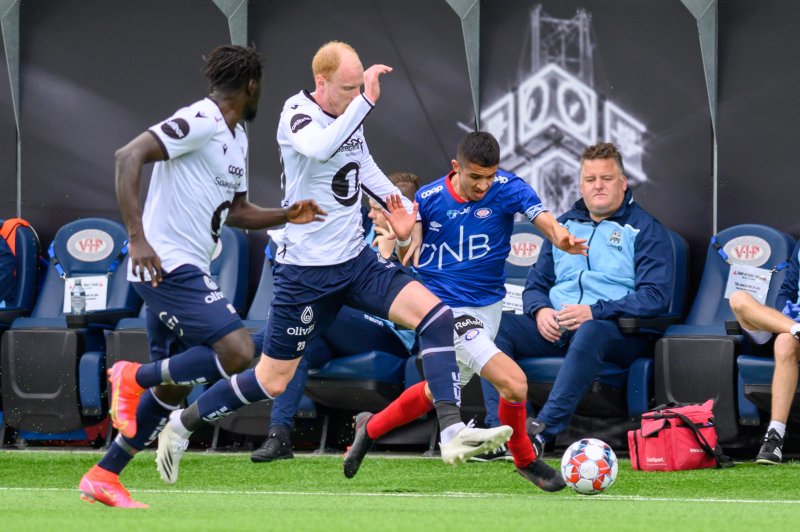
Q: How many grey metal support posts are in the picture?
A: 4